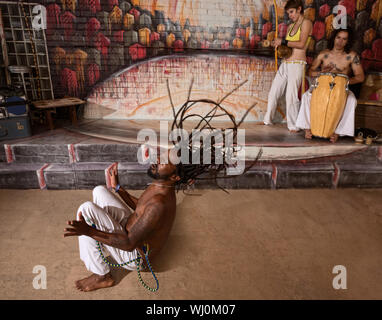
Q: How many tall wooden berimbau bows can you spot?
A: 1